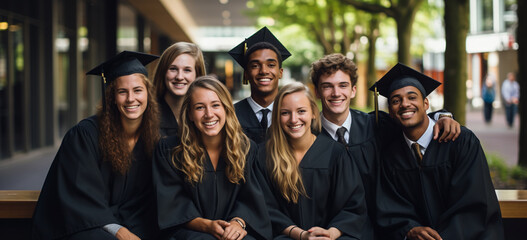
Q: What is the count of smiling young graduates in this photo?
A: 7